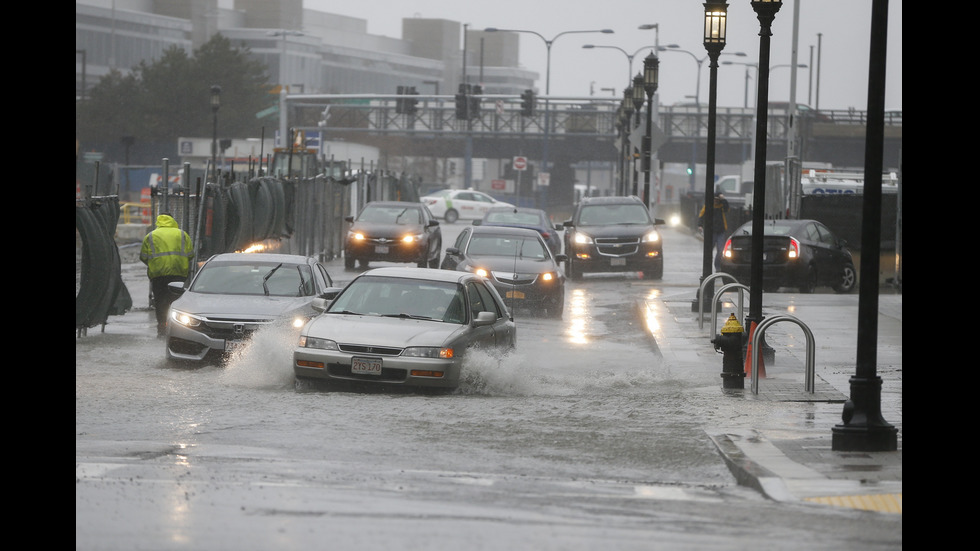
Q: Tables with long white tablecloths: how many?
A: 0